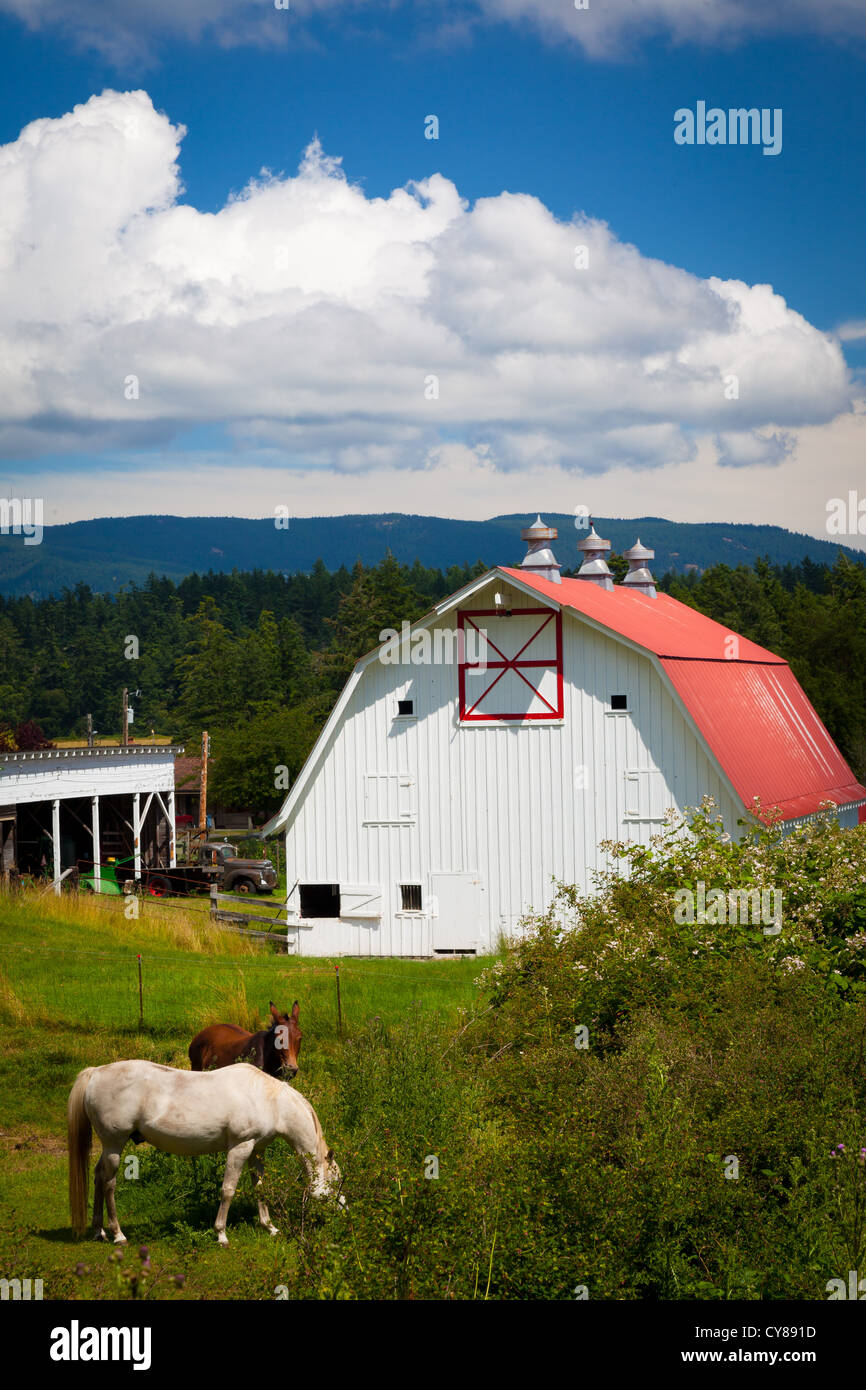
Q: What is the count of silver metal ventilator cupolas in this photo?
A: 3